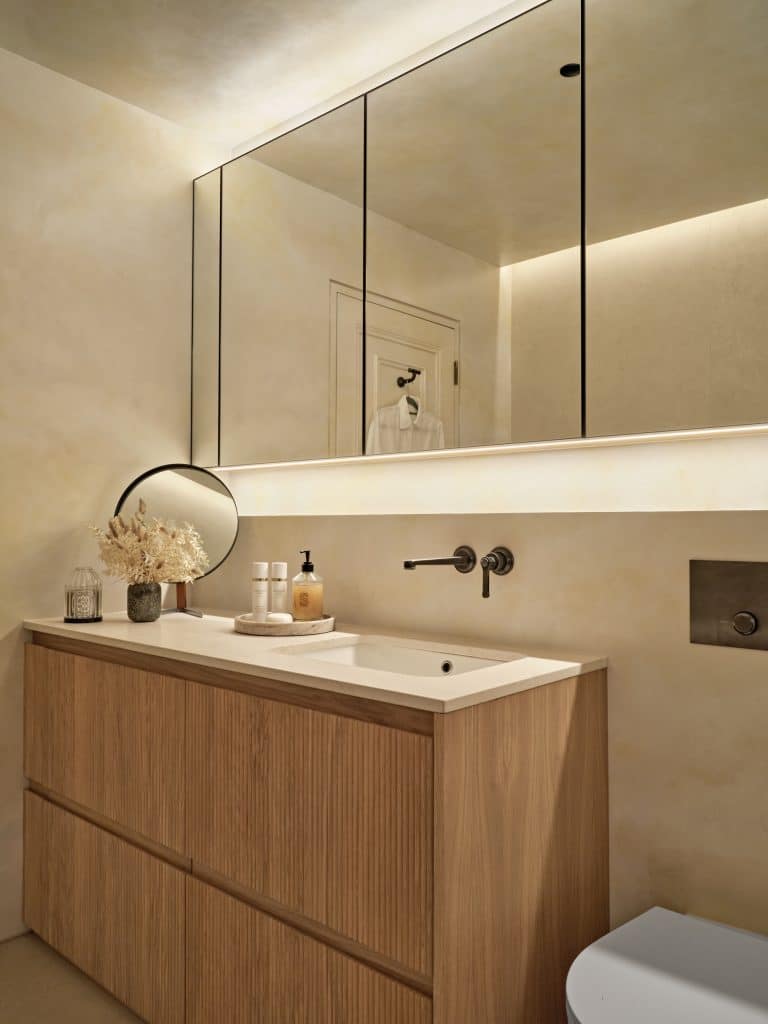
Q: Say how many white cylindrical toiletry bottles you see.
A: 2